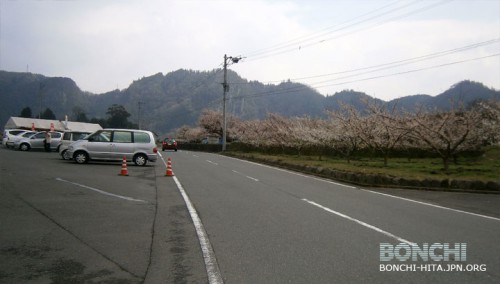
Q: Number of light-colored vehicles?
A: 4